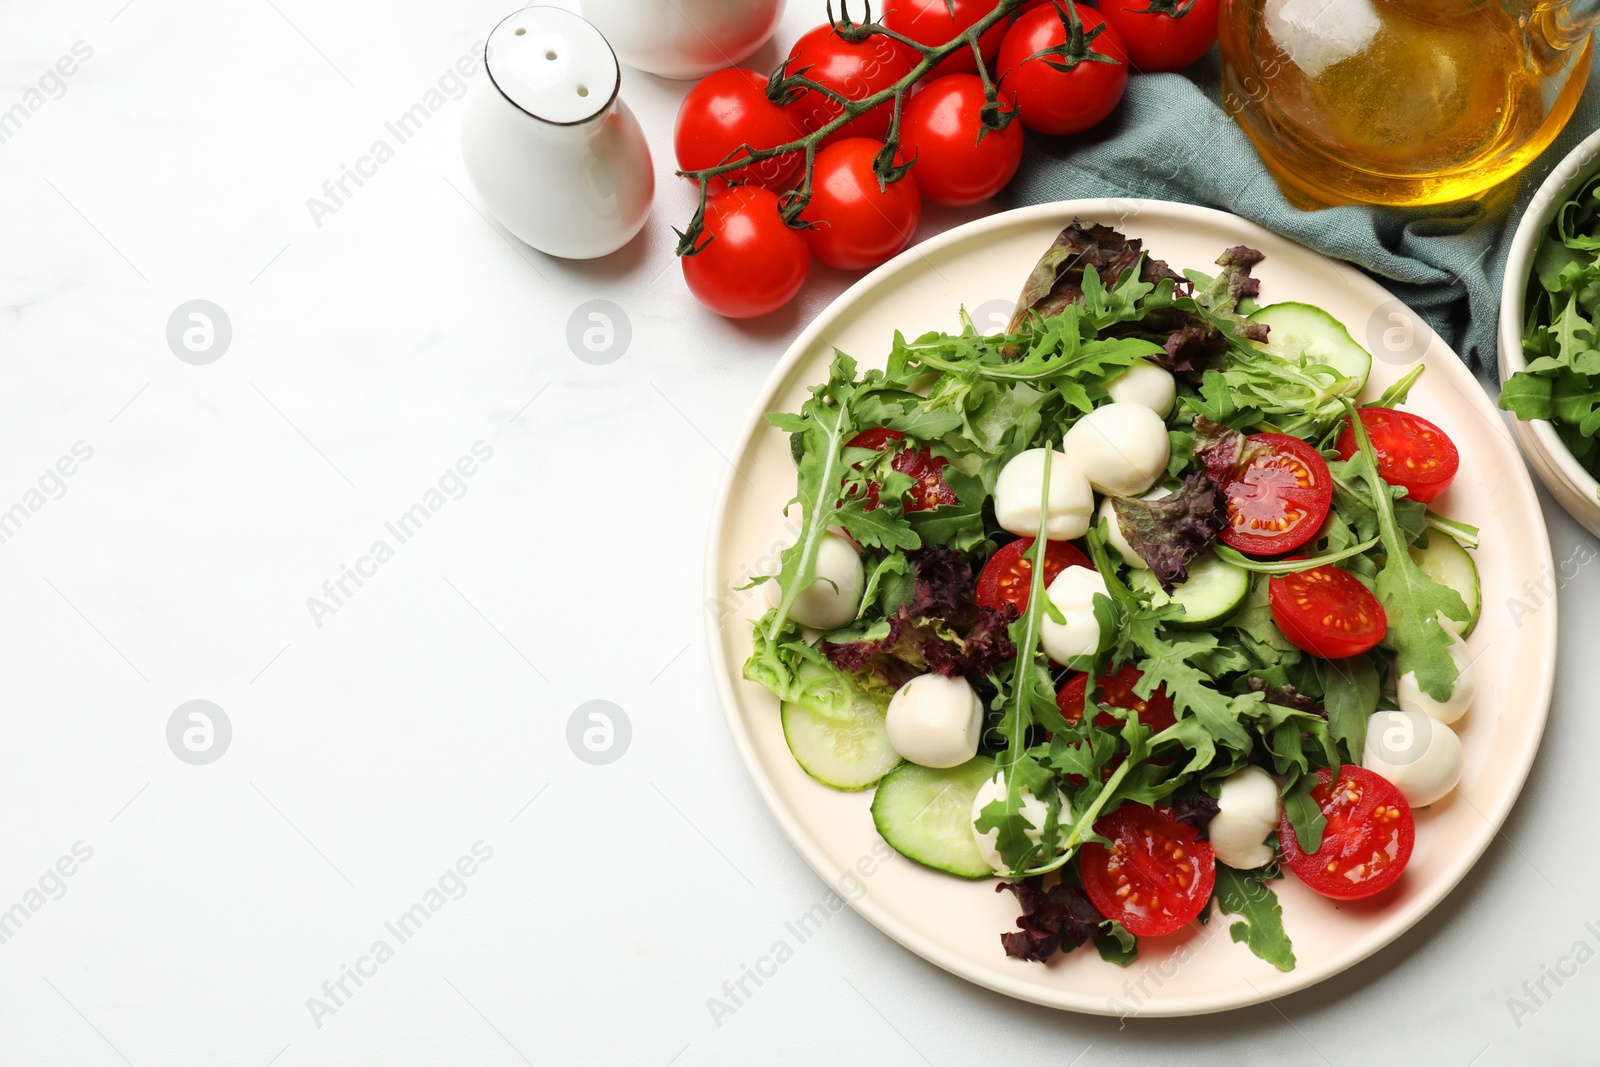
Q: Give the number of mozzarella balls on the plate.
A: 11